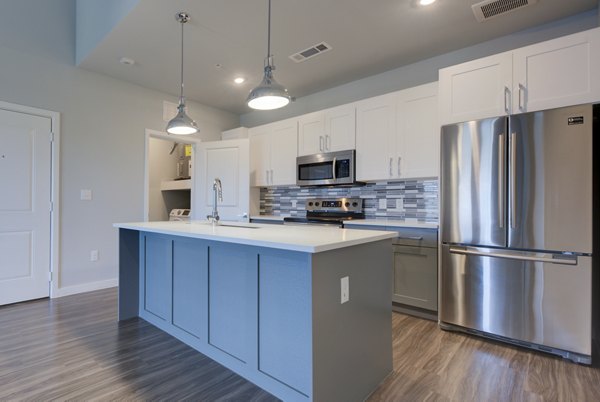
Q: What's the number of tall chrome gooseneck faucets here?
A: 1